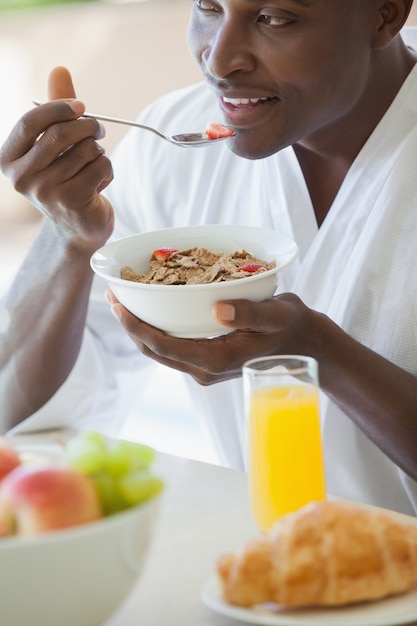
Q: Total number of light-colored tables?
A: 1